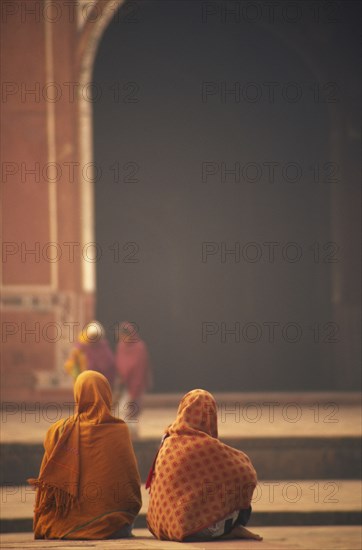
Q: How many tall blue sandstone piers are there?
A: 0